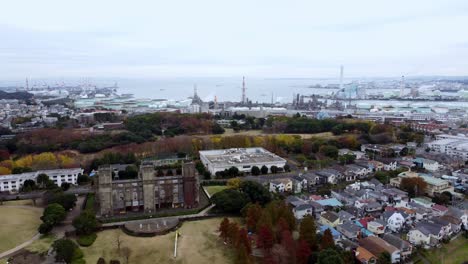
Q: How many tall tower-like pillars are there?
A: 3